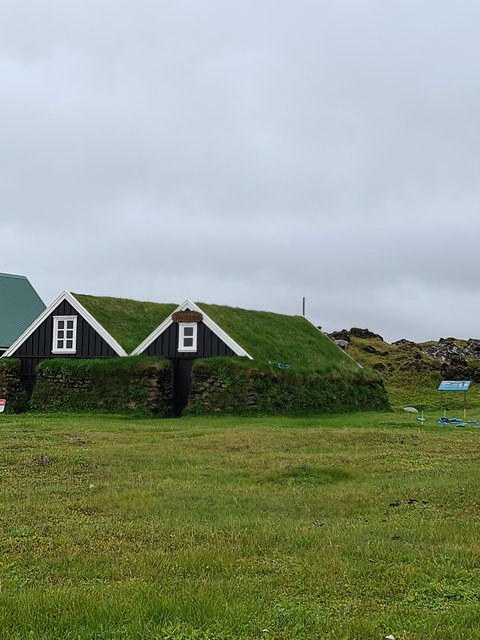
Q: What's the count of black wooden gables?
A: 2